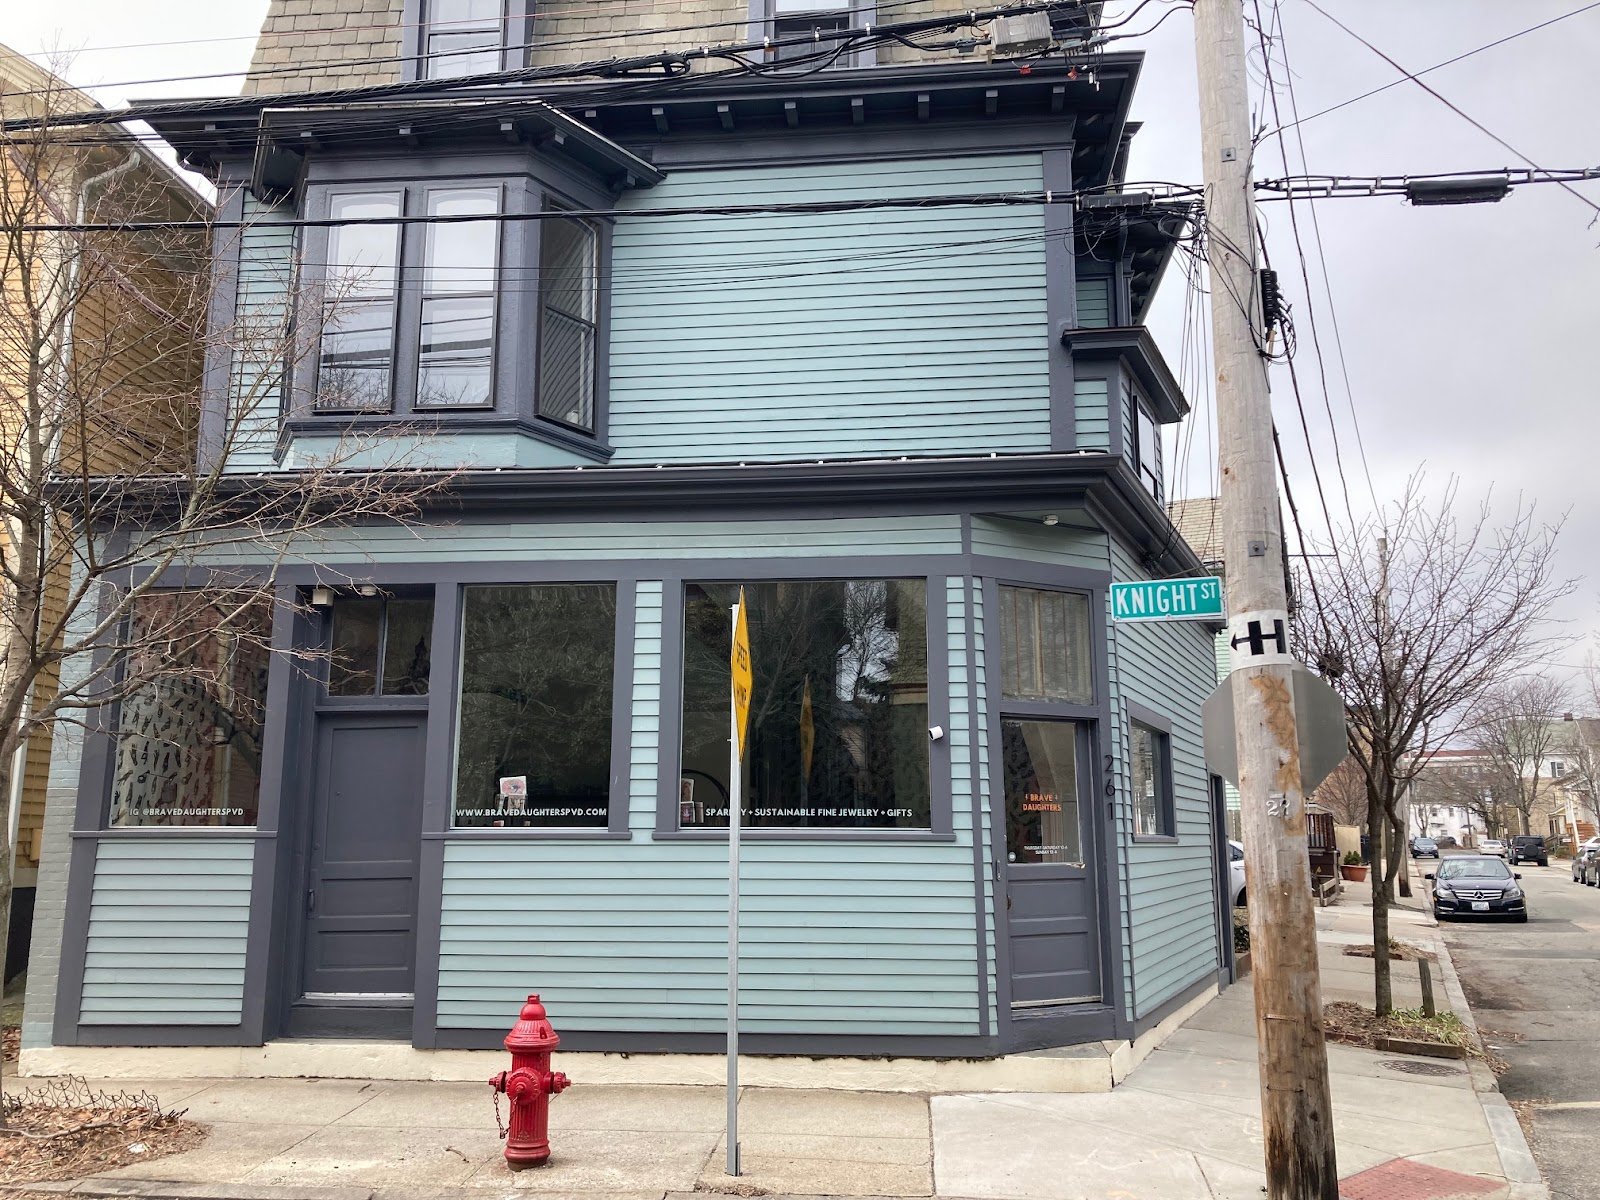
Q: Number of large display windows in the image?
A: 3